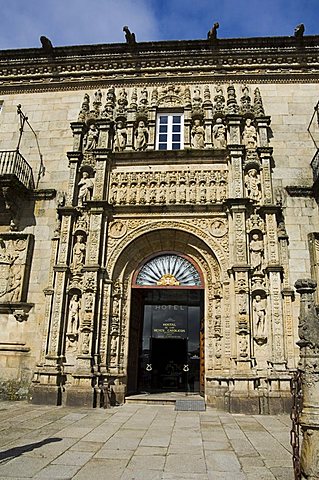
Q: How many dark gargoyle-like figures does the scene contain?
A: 4